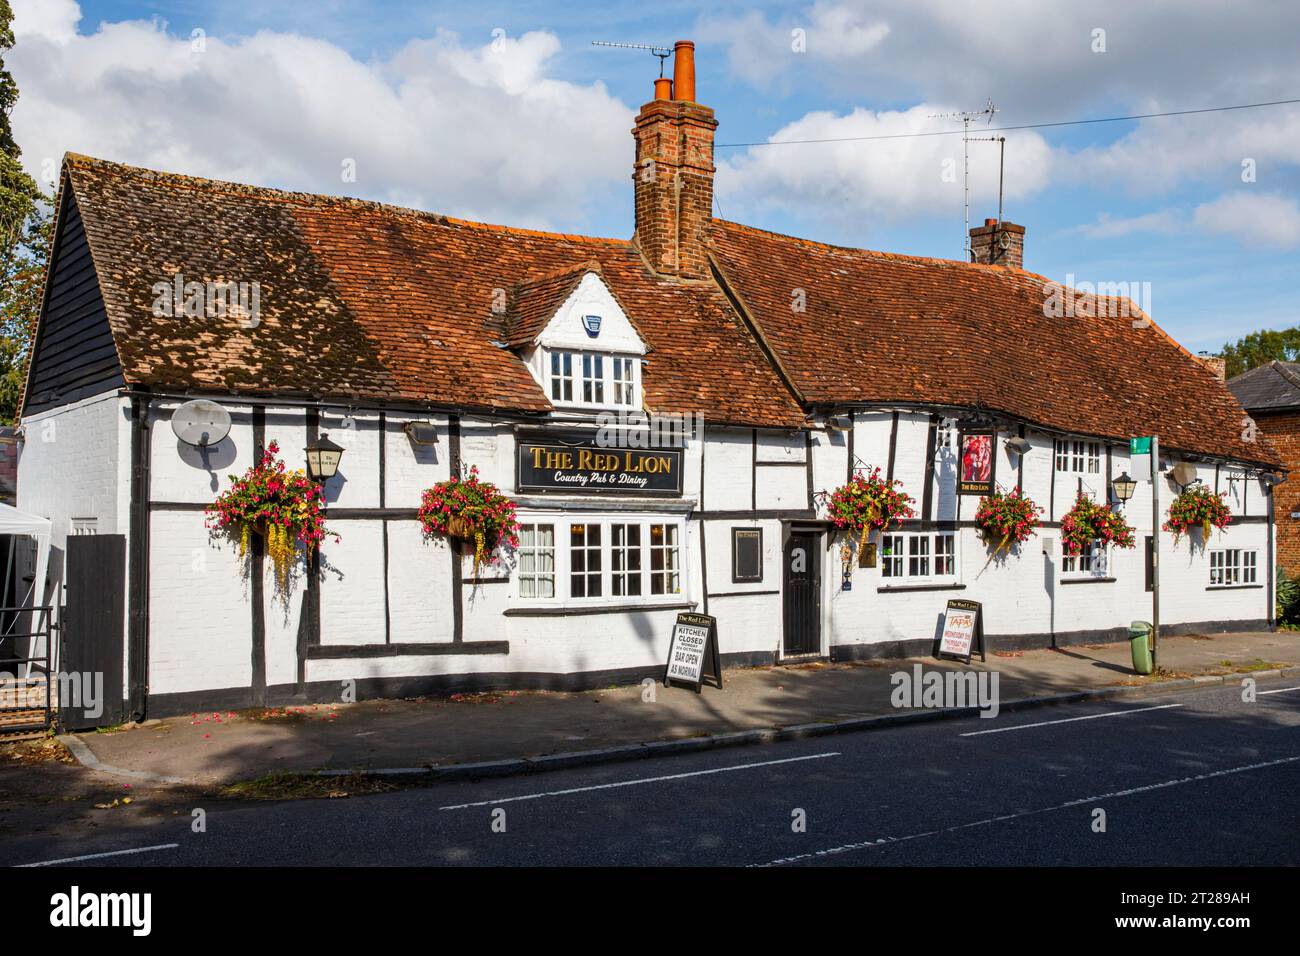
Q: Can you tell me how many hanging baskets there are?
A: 6